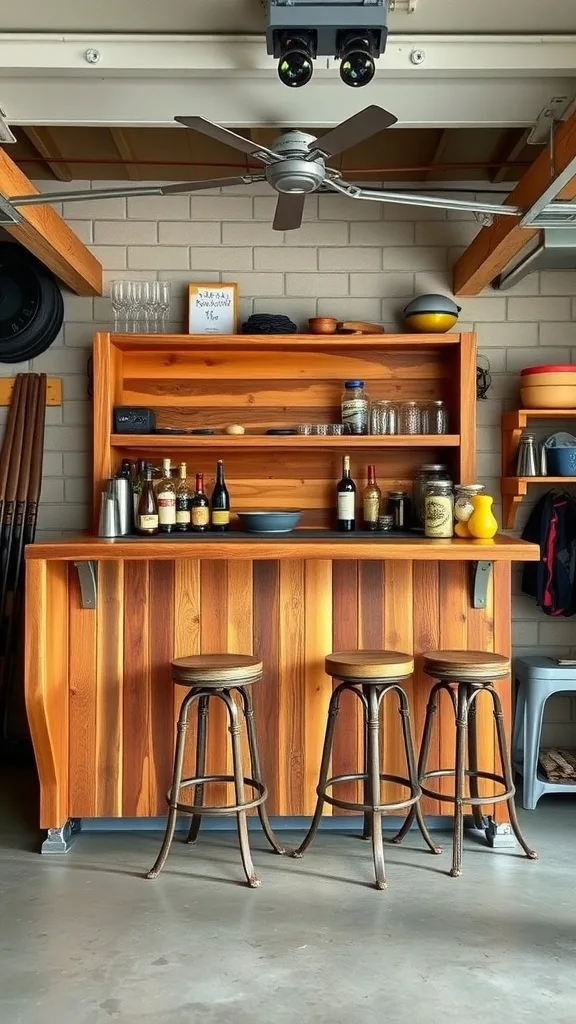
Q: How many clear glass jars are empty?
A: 3